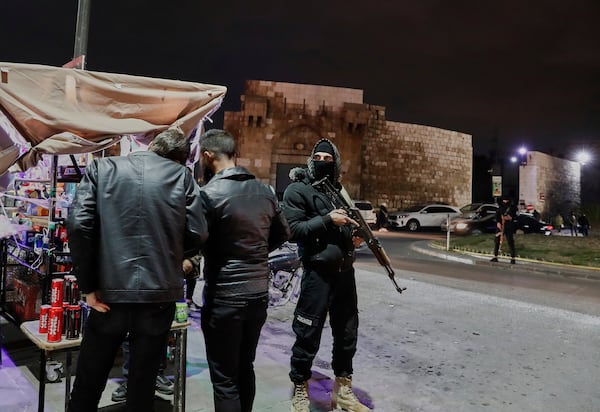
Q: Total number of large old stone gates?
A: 1